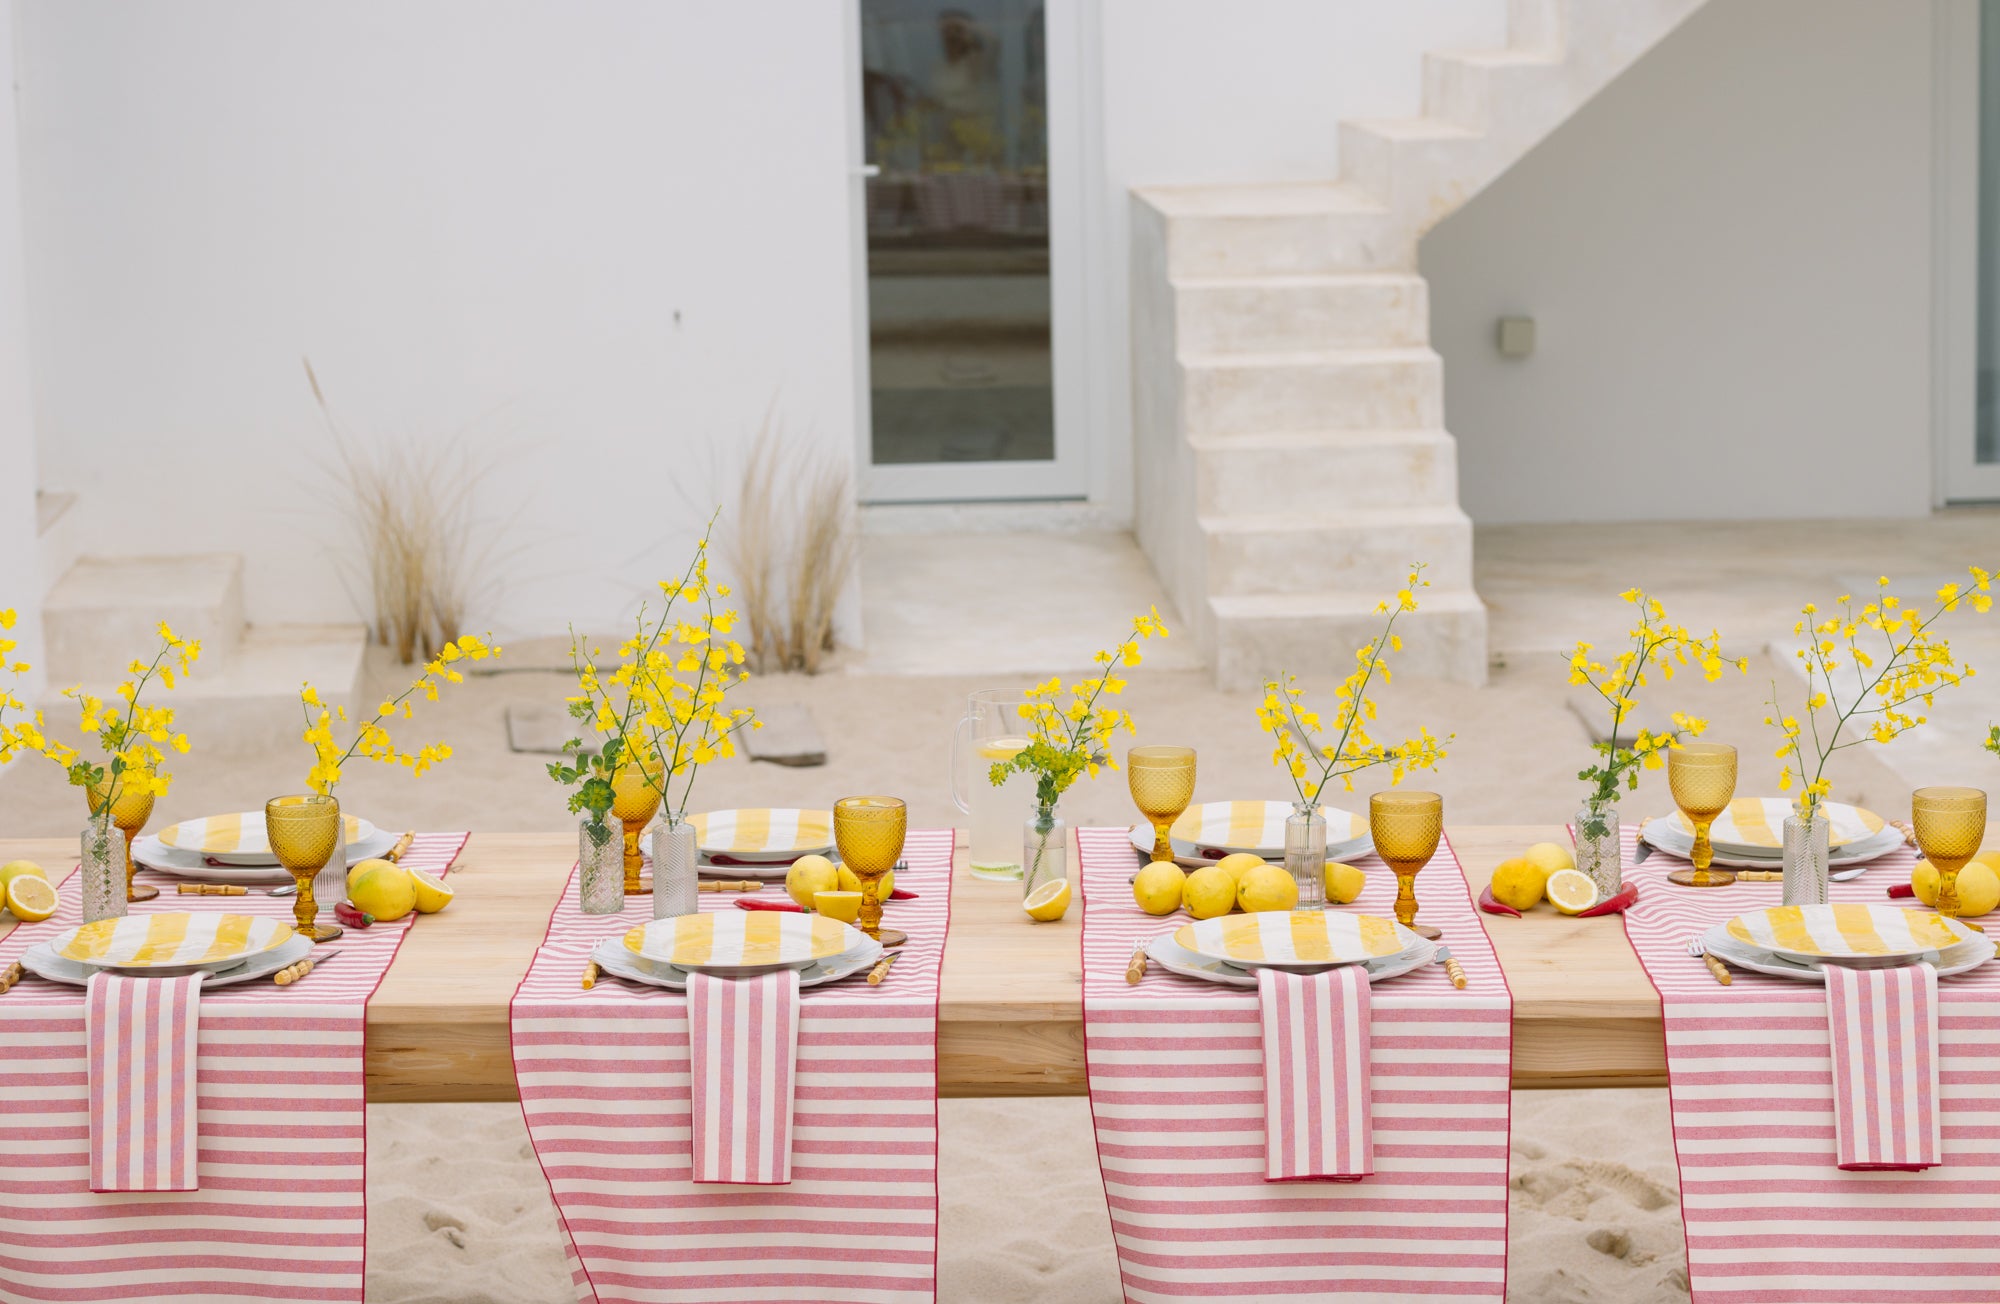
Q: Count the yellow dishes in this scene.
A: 8